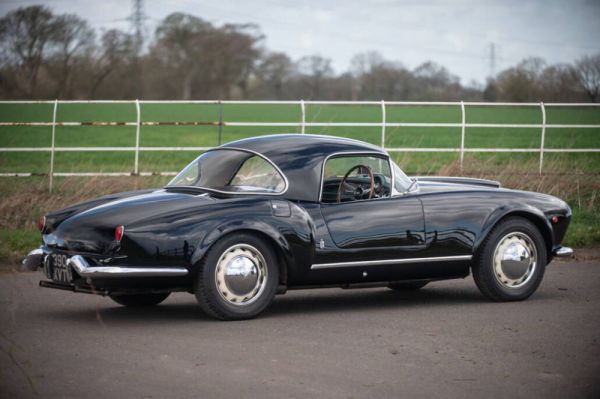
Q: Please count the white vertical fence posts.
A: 6